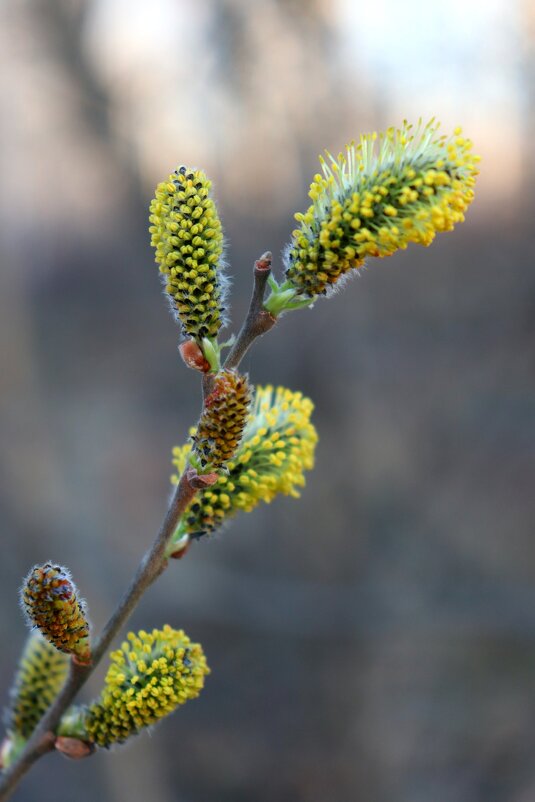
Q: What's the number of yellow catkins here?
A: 5